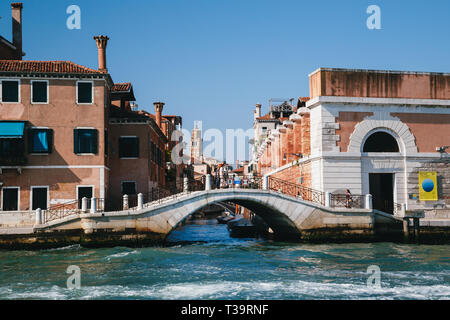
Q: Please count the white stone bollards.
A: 11